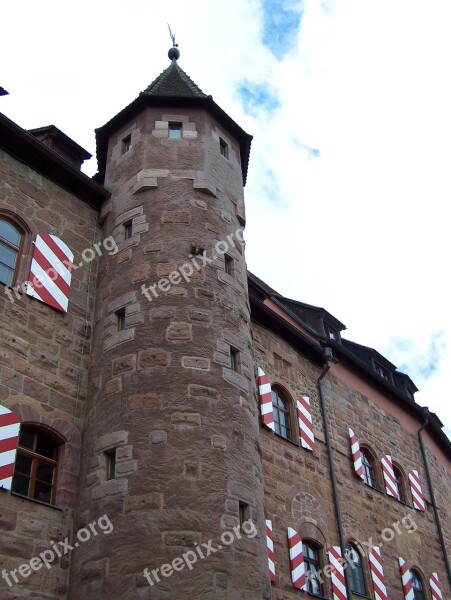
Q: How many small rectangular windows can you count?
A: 9